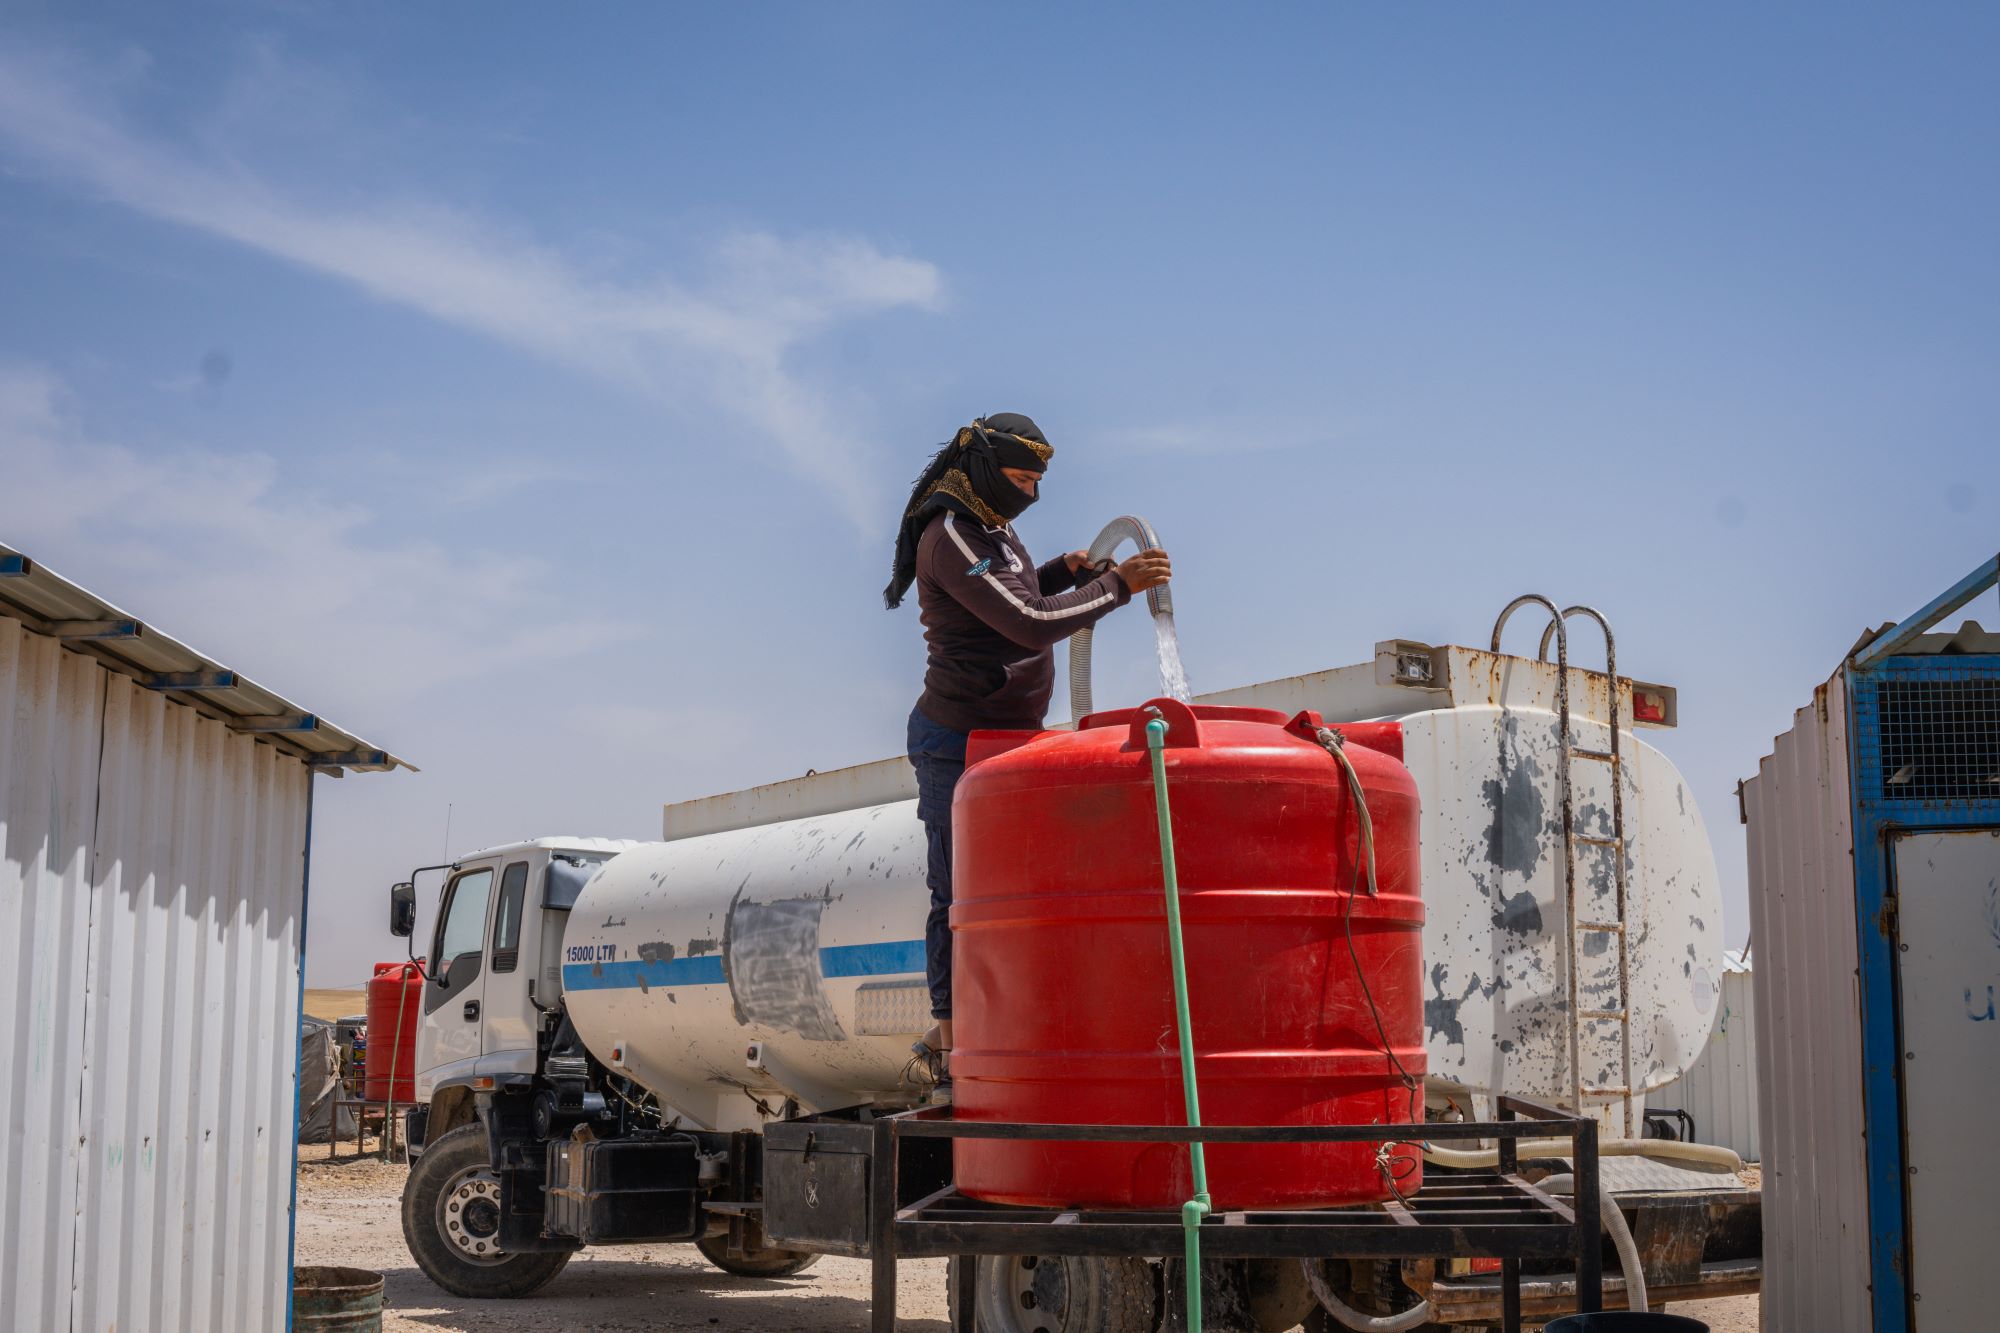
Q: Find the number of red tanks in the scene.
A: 2